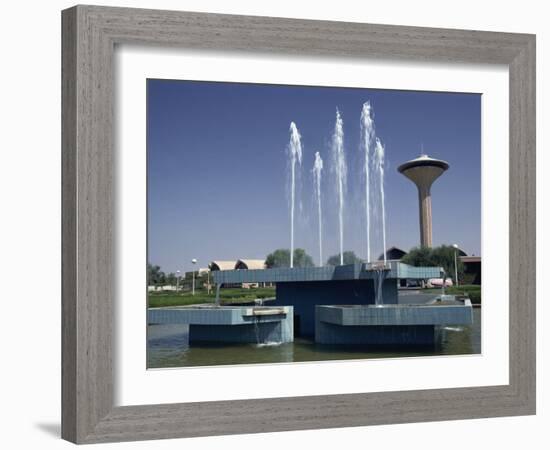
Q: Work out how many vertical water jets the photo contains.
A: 5